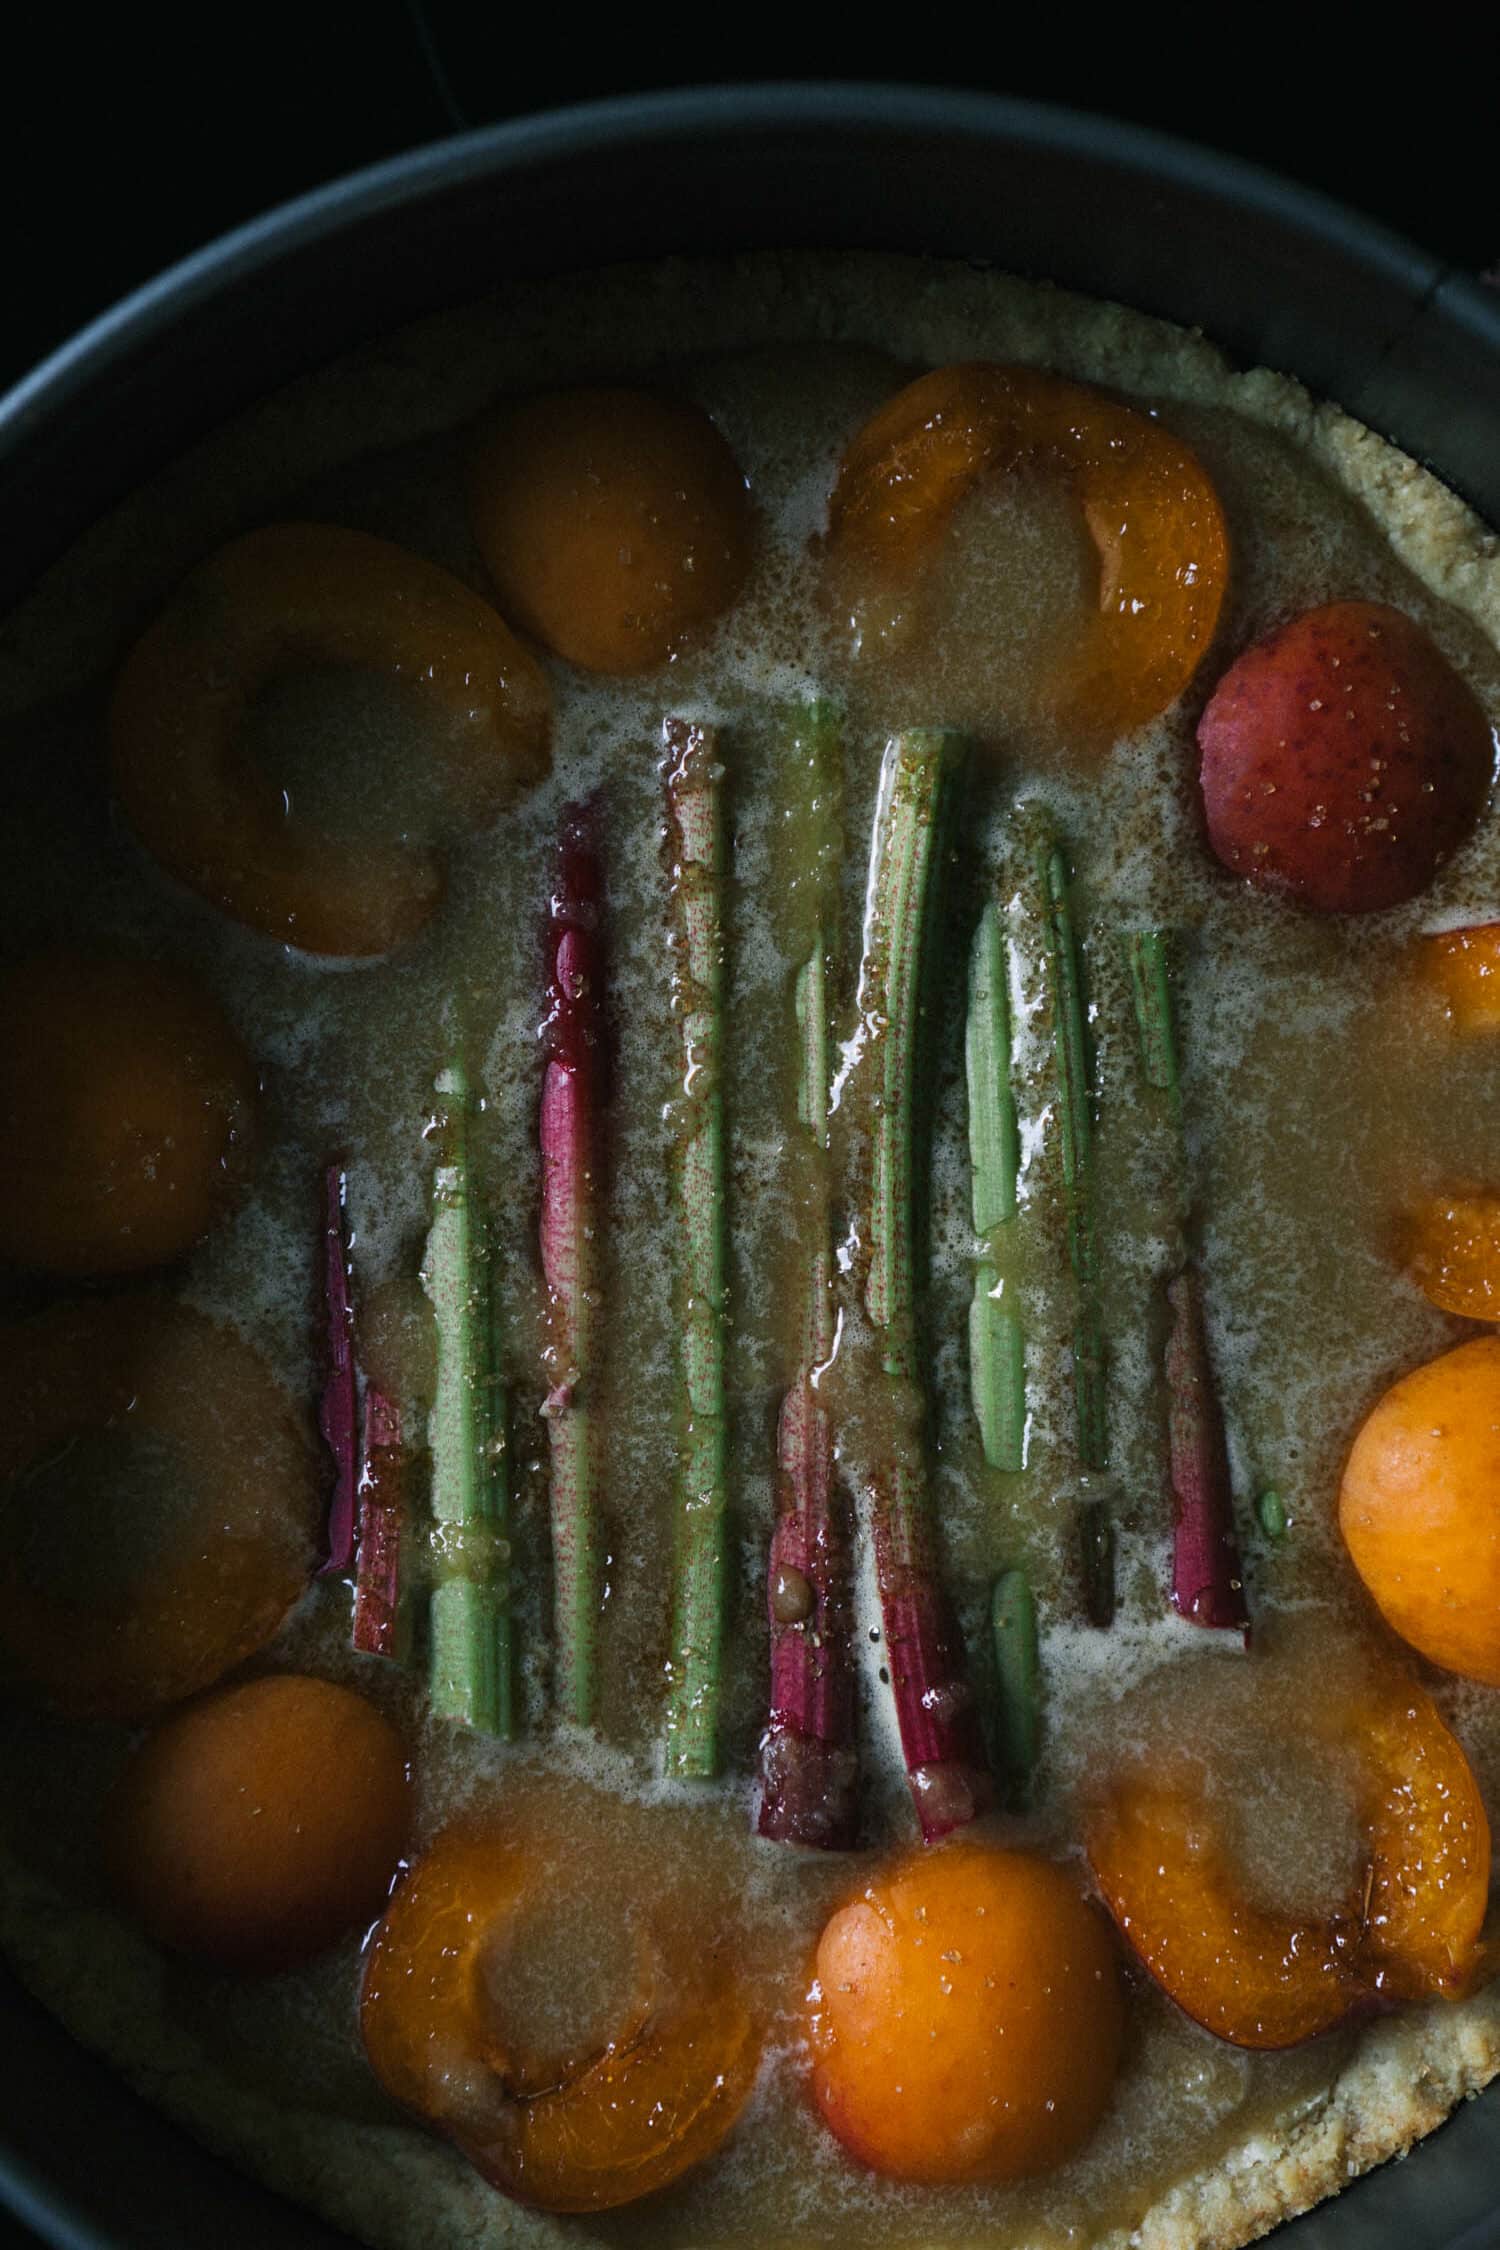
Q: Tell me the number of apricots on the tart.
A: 12